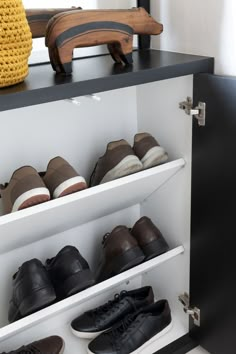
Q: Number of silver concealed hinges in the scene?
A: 2